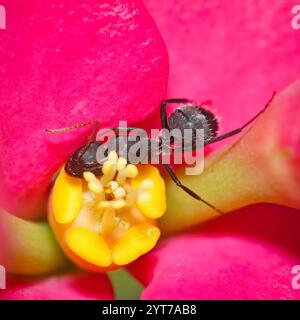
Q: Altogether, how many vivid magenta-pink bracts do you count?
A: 4